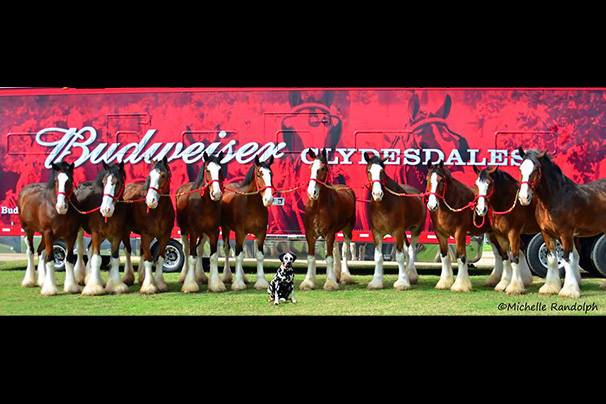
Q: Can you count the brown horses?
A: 10